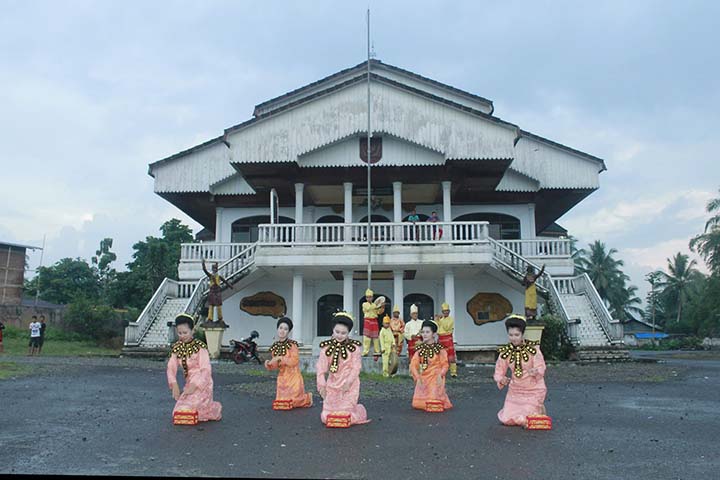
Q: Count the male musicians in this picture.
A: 5